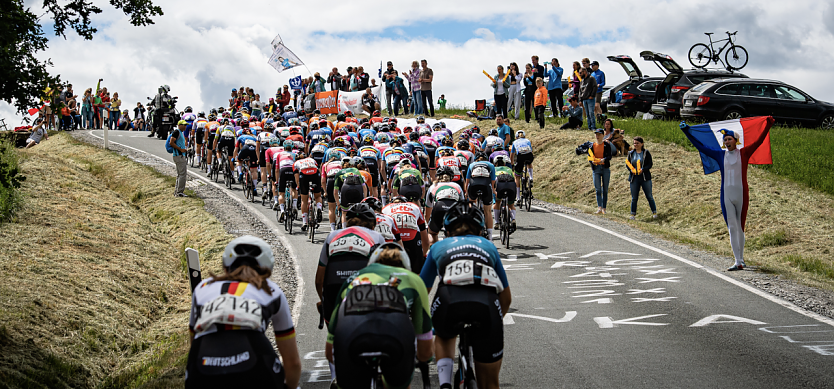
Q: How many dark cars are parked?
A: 3